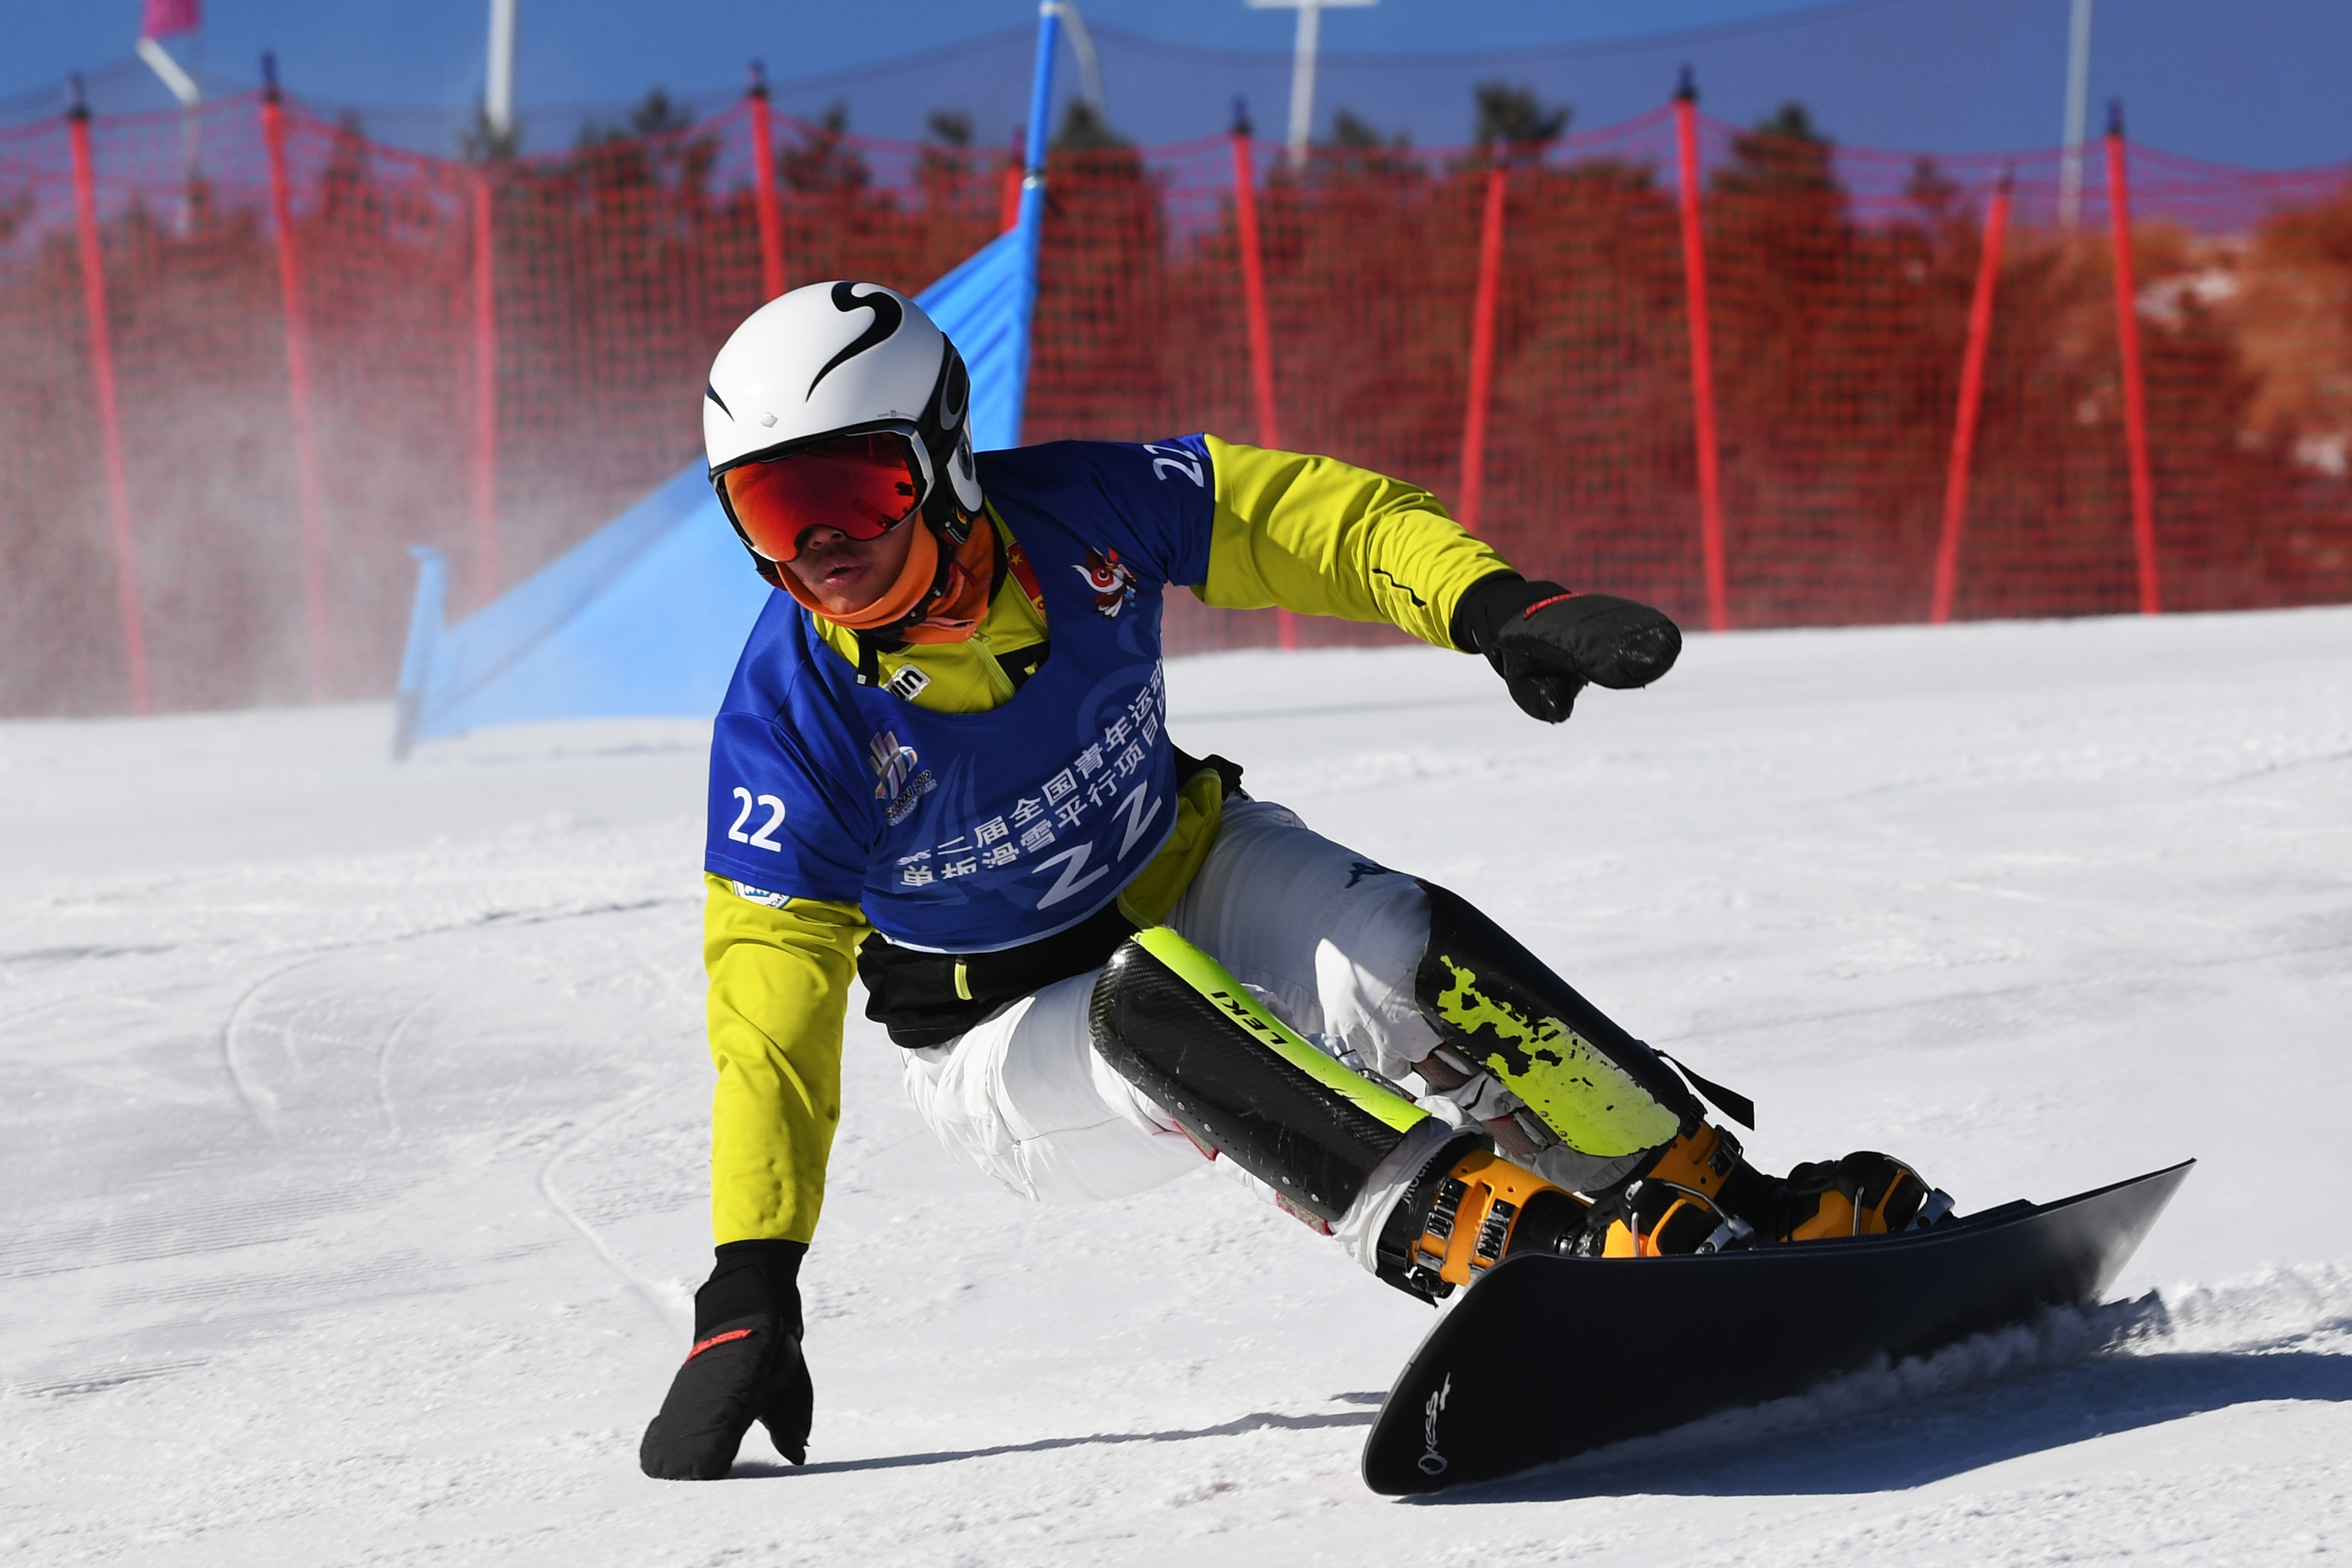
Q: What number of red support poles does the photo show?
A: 10